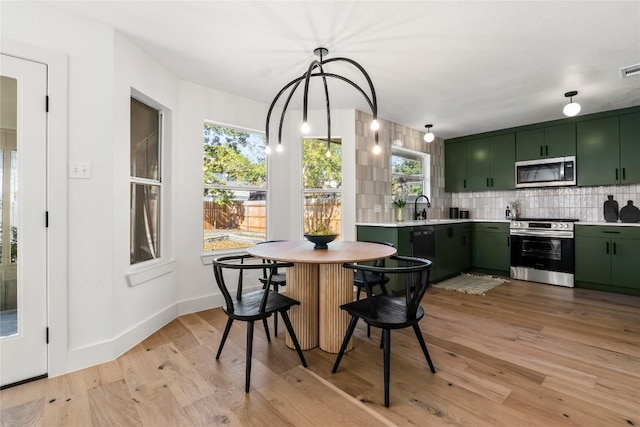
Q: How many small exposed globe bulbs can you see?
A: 6